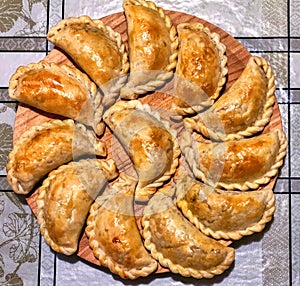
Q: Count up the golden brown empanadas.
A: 12